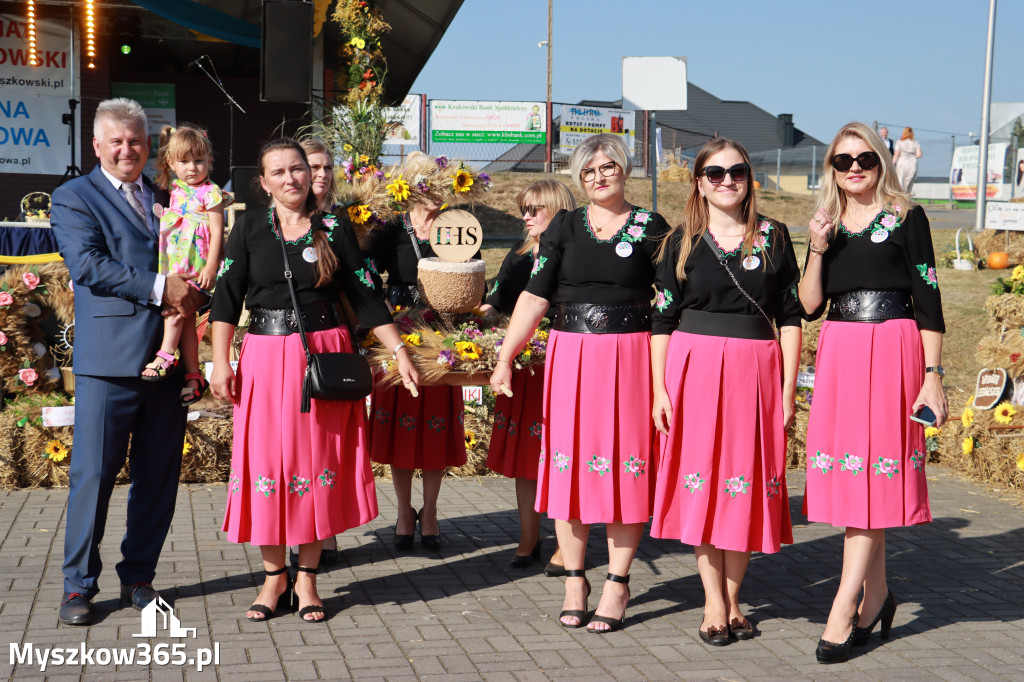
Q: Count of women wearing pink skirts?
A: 4